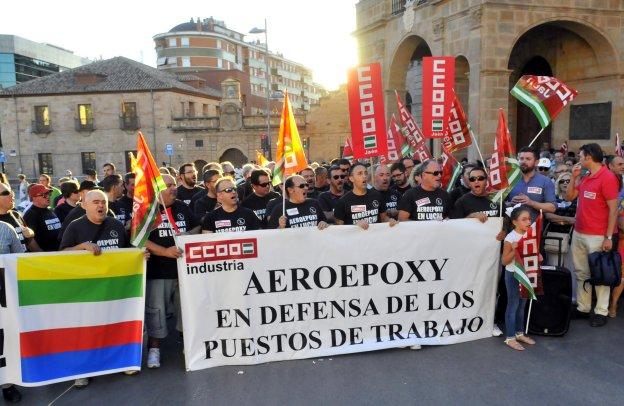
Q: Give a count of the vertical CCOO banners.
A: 2